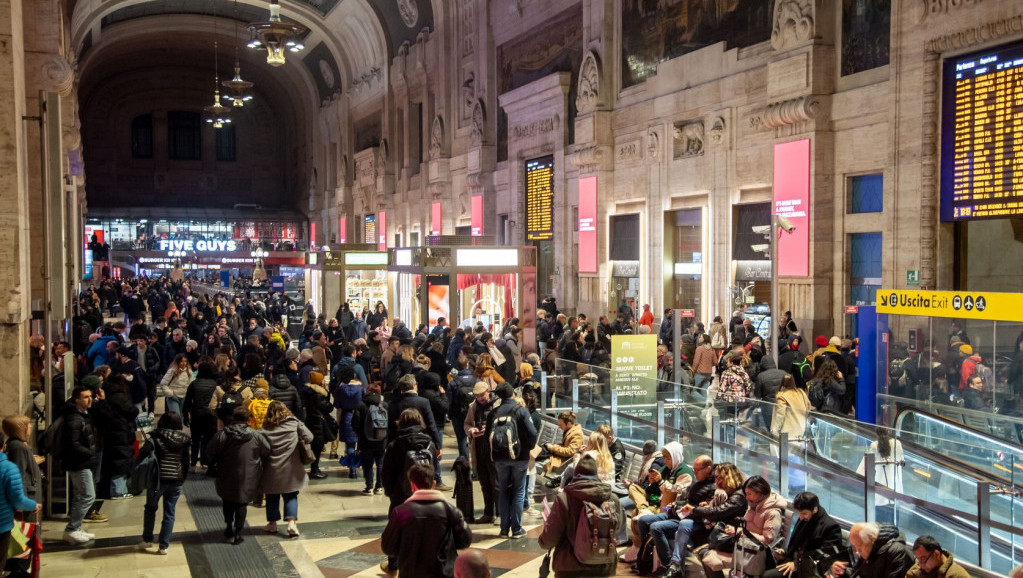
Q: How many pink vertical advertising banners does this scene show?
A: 7